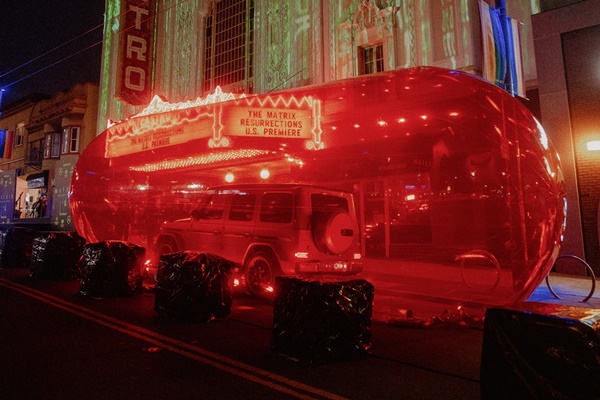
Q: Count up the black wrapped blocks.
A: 6